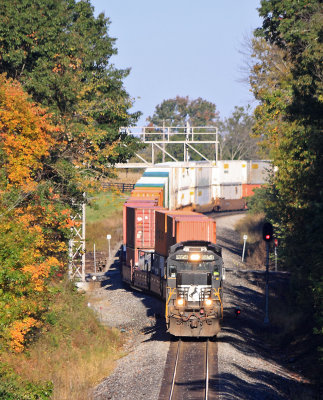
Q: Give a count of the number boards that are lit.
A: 2